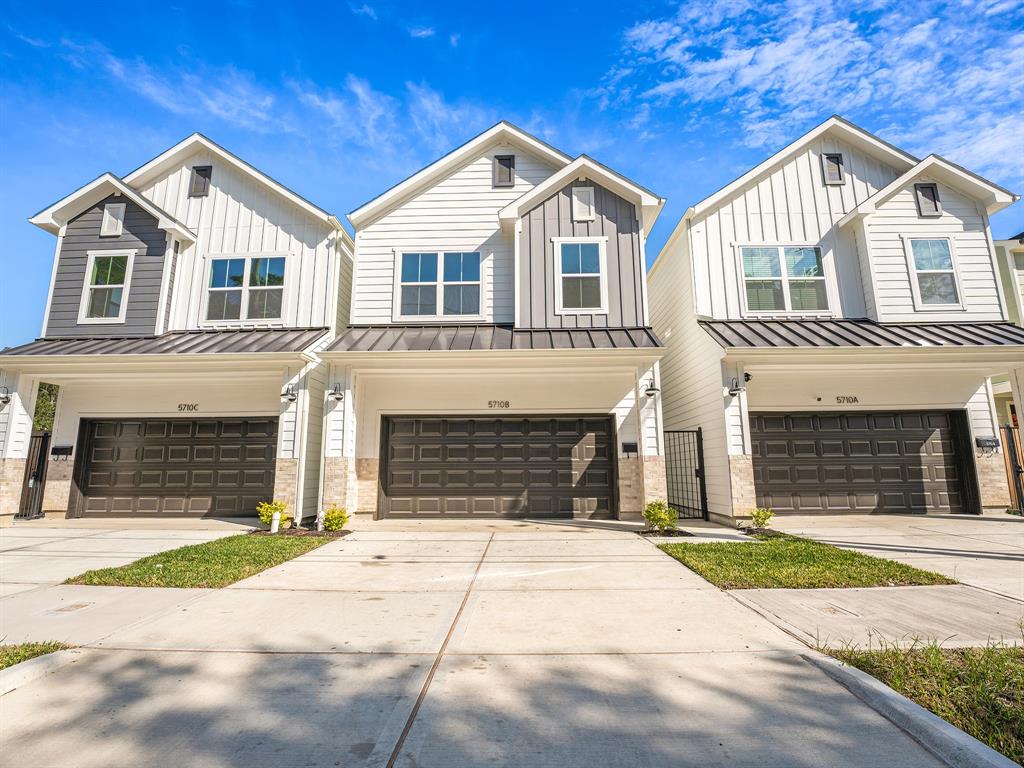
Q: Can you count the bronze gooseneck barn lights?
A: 5